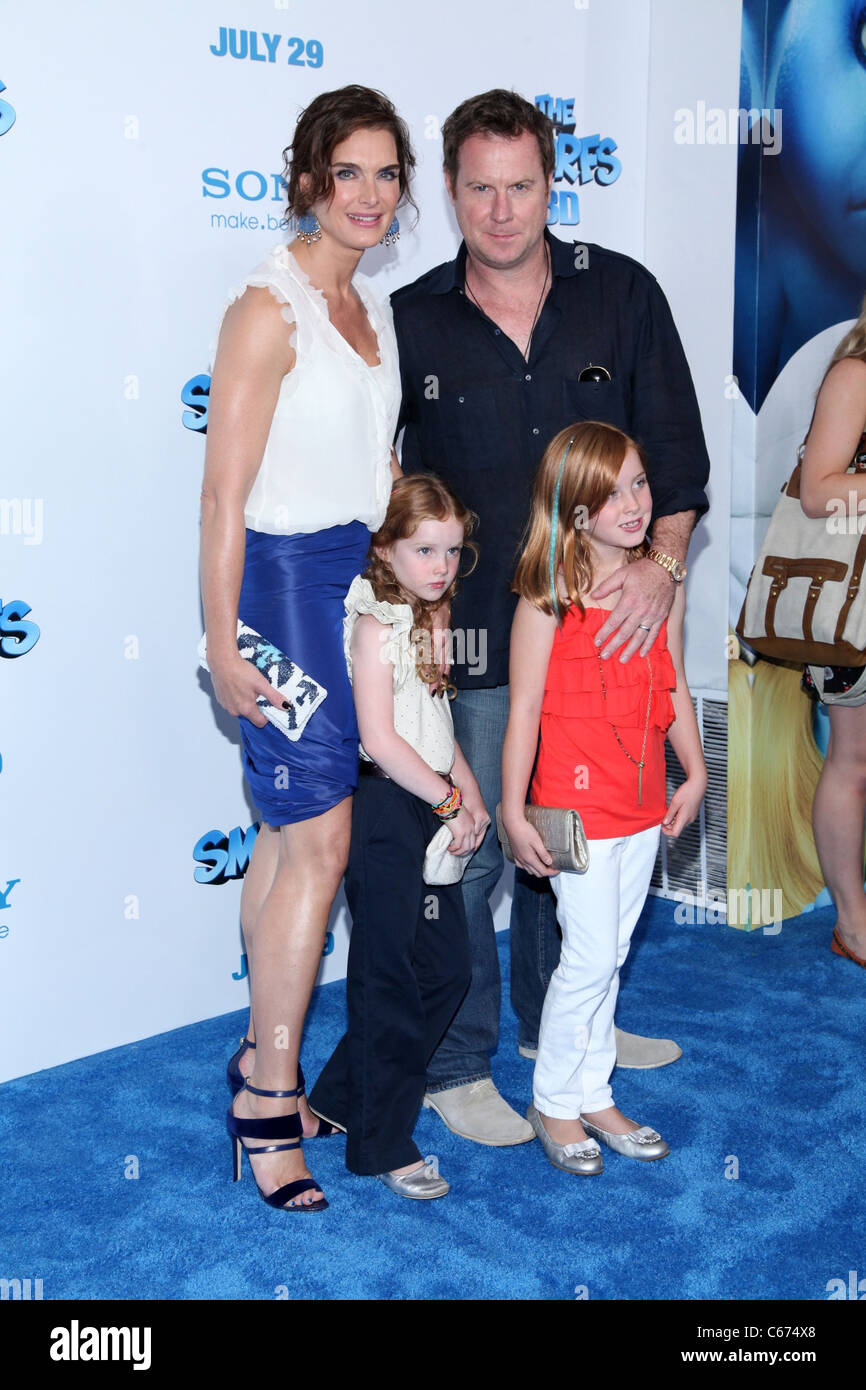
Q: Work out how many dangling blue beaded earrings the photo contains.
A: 2